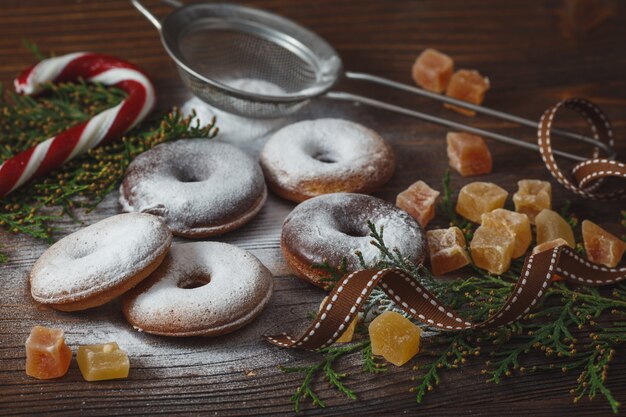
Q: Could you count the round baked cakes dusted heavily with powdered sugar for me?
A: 5